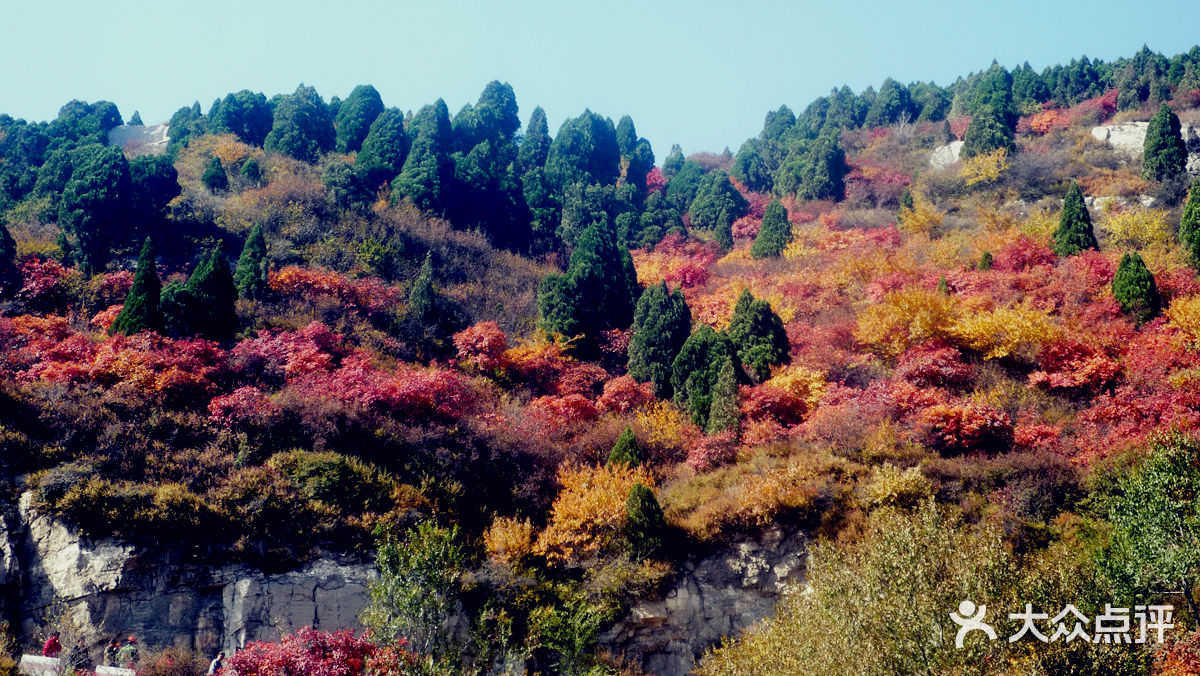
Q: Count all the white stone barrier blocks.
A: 2